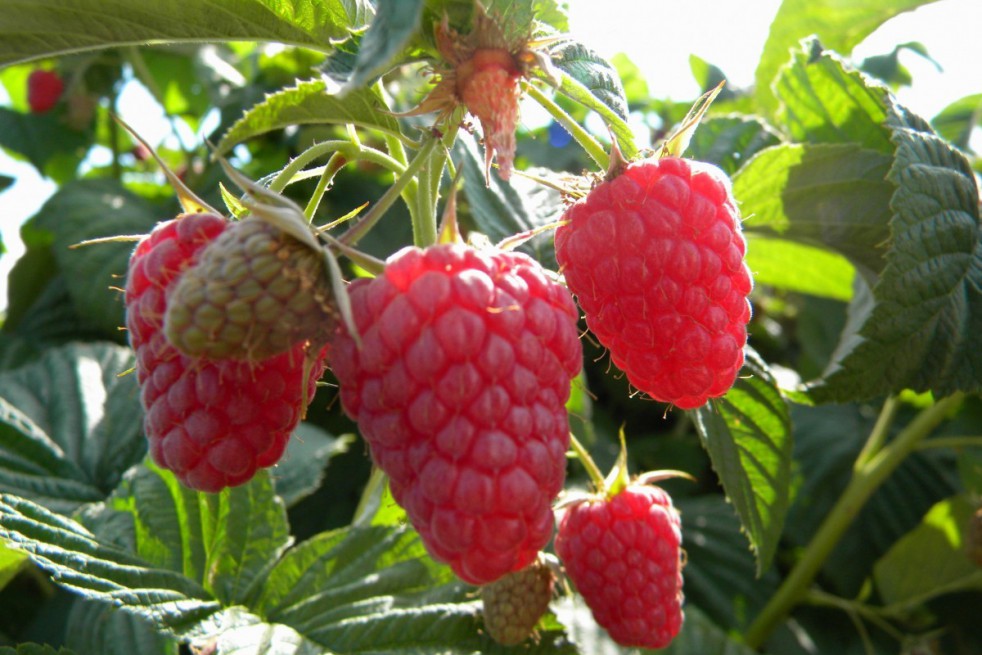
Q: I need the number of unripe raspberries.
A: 2